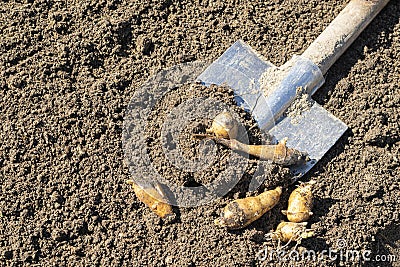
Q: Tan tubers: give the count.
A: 6